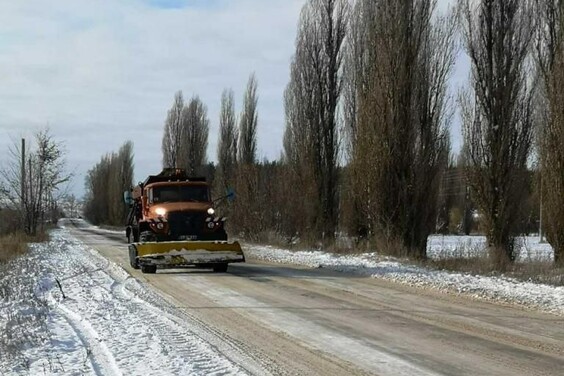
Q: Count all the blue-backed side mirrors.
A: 2